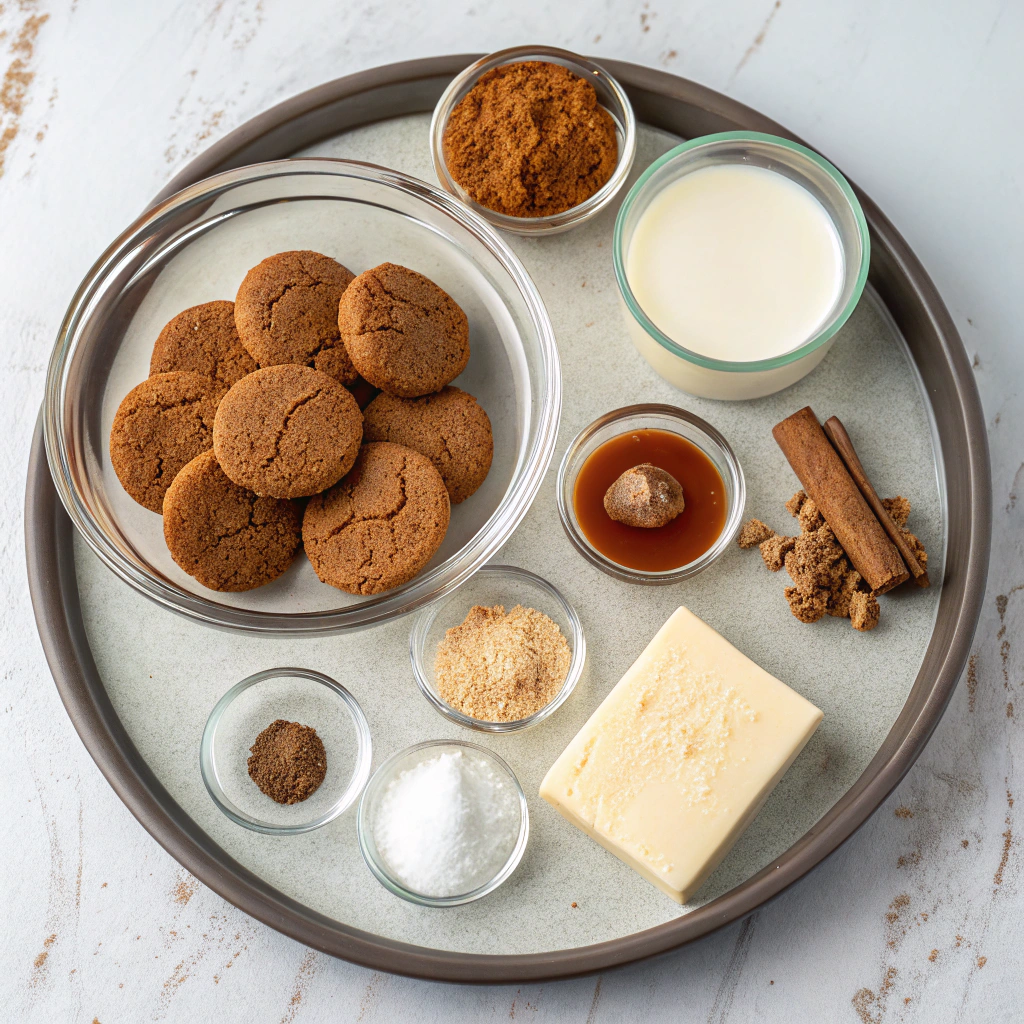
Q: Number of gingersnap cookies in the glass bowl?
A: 8